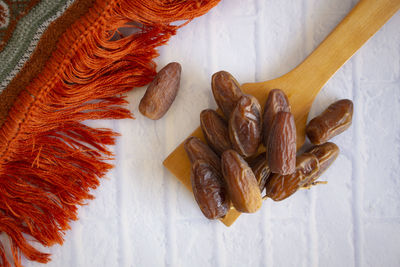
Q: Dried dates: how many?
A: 13